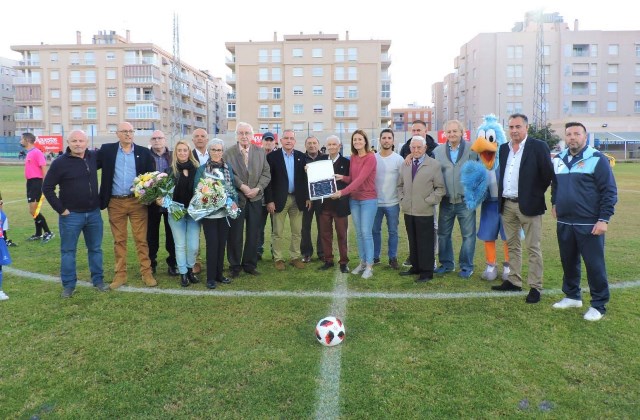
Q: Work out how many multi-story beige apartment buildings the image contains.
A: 3